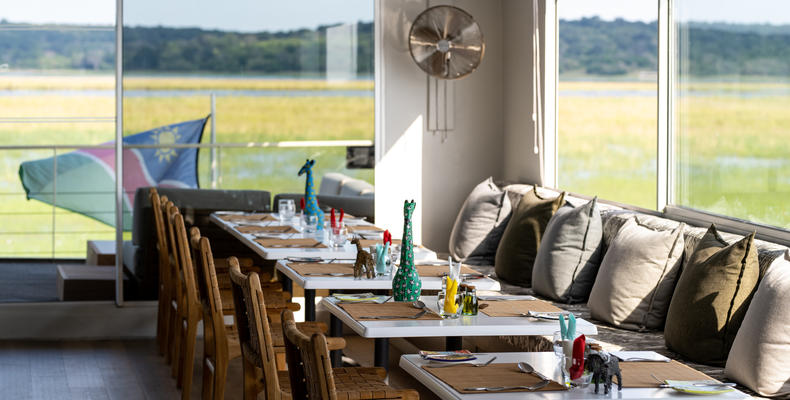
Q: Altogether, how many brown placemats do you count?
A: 12